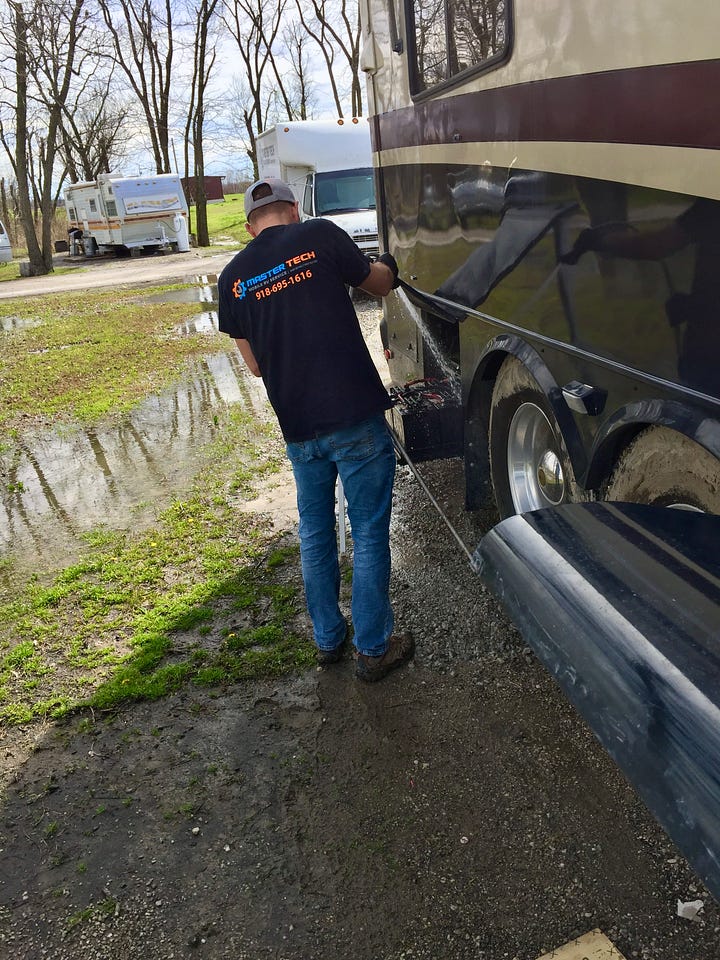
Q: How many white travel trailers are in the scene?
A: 1